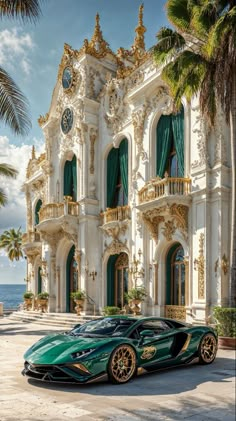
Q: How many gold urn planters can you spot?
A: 4